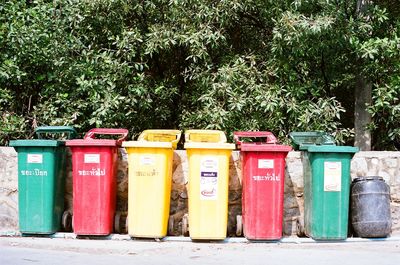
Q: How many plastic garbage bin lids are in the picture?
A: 6